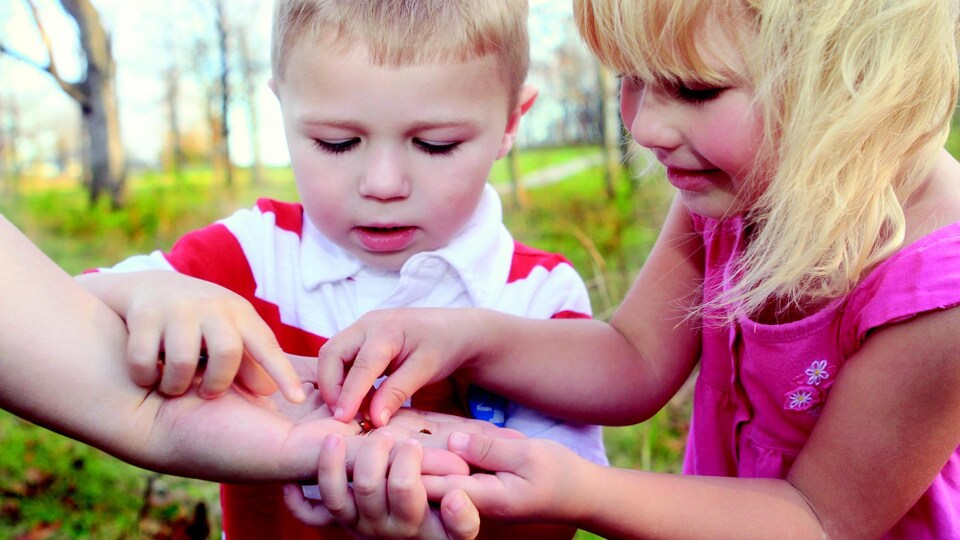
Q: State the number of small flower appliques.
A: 2